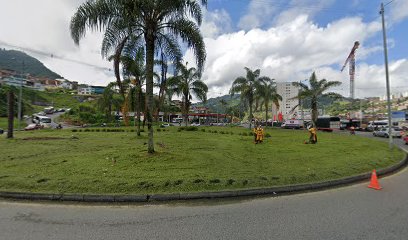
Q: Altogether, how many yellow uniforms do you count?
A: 2